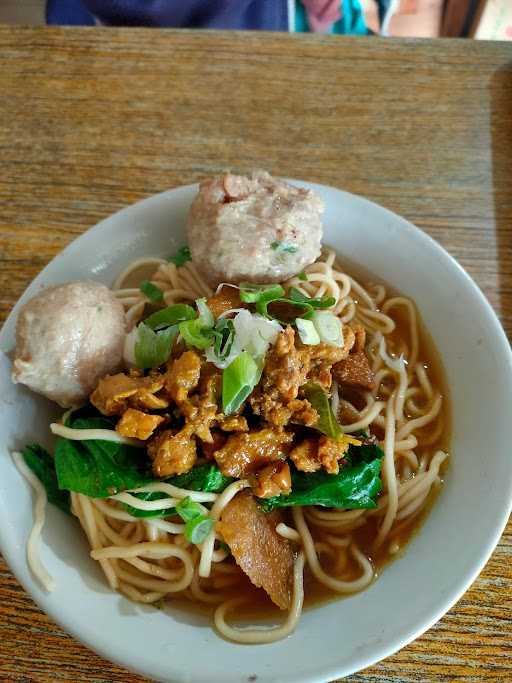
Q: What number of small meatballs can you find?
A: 2